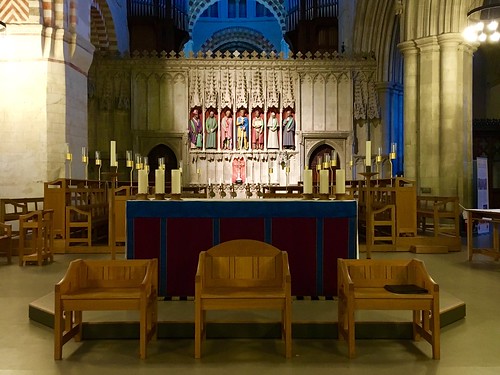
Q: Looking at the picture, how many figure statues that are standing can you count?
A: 7